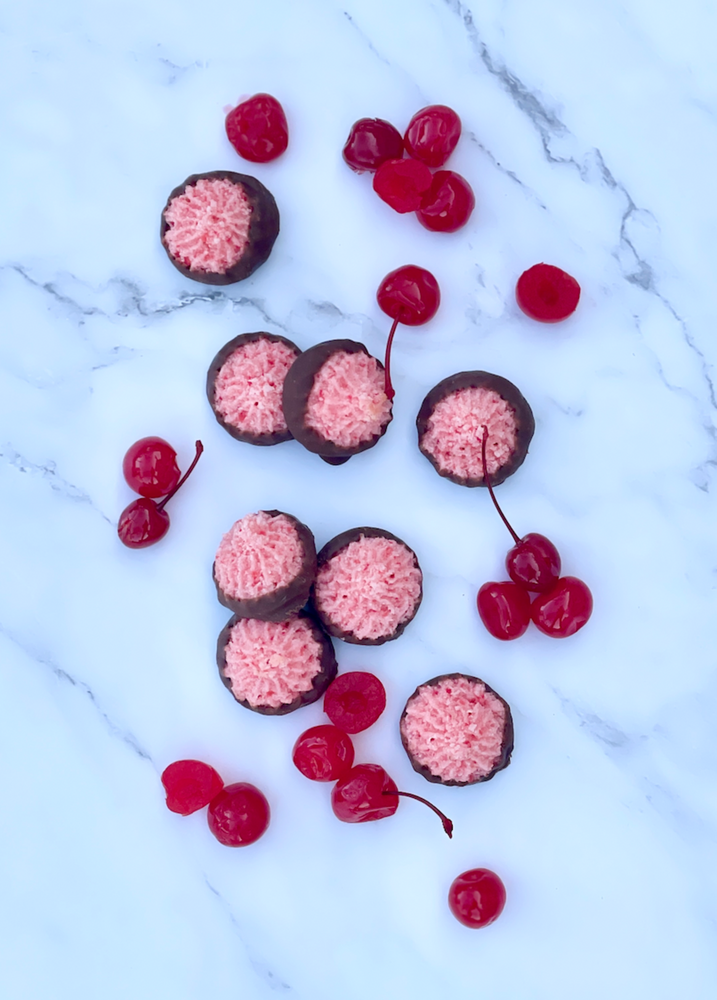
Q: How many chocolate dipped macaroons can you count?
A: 8